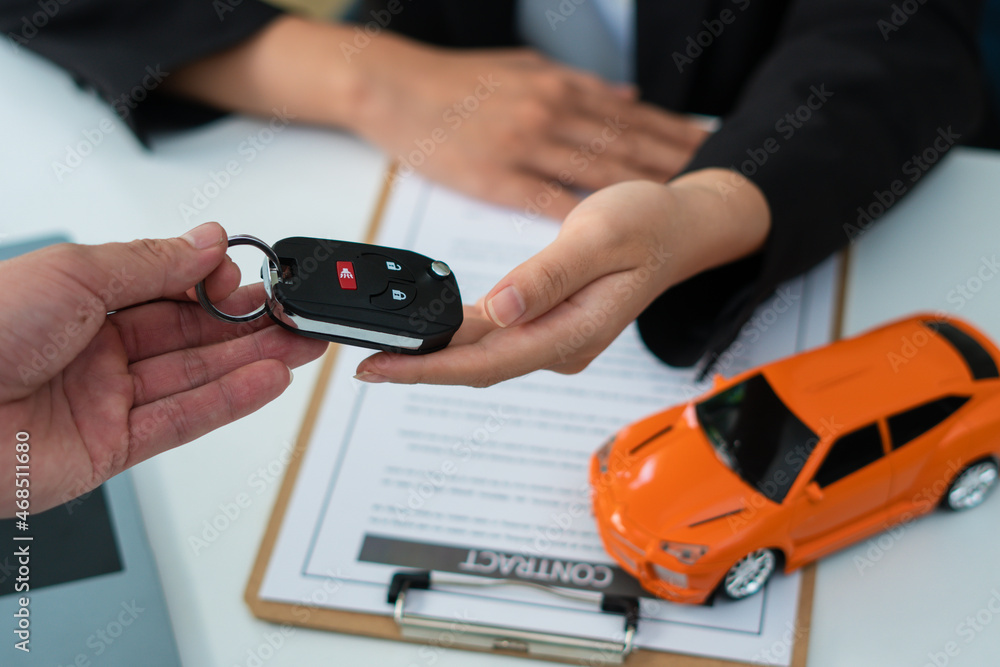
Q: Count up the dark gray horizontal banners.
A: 1